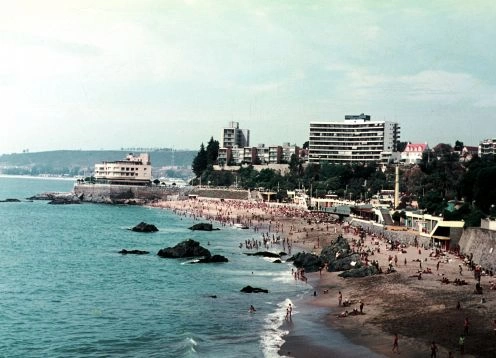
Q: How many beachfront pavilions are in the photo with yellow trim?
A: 1